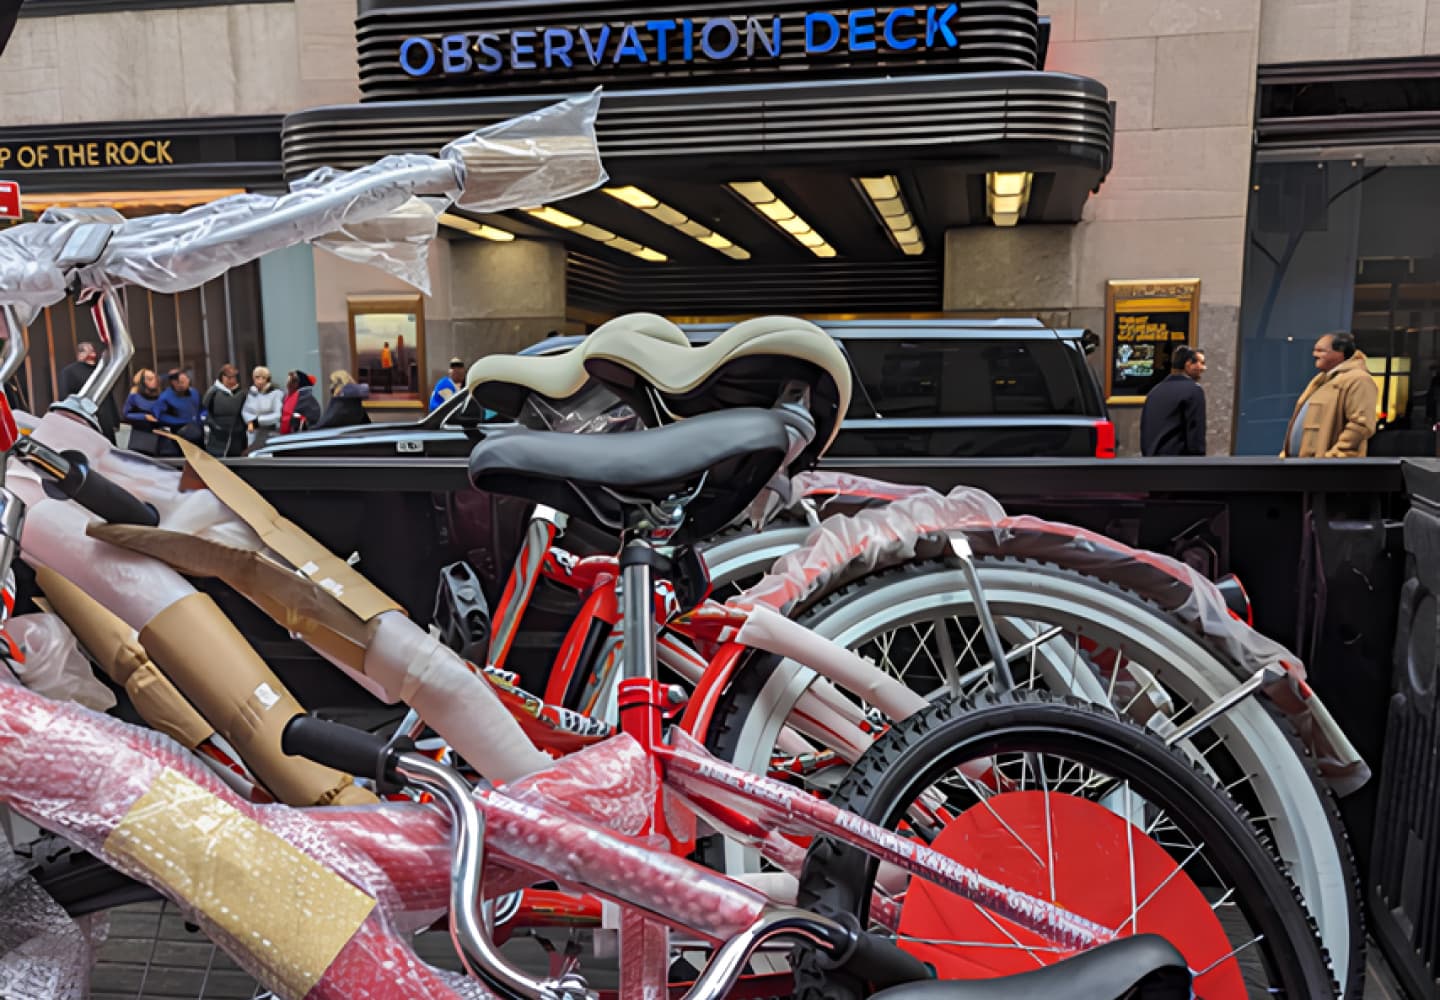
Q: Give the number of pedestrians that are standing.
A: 10